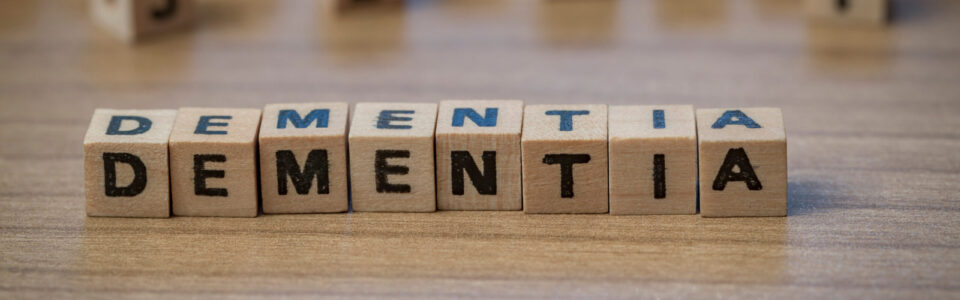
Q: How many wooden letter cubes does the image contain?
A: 11